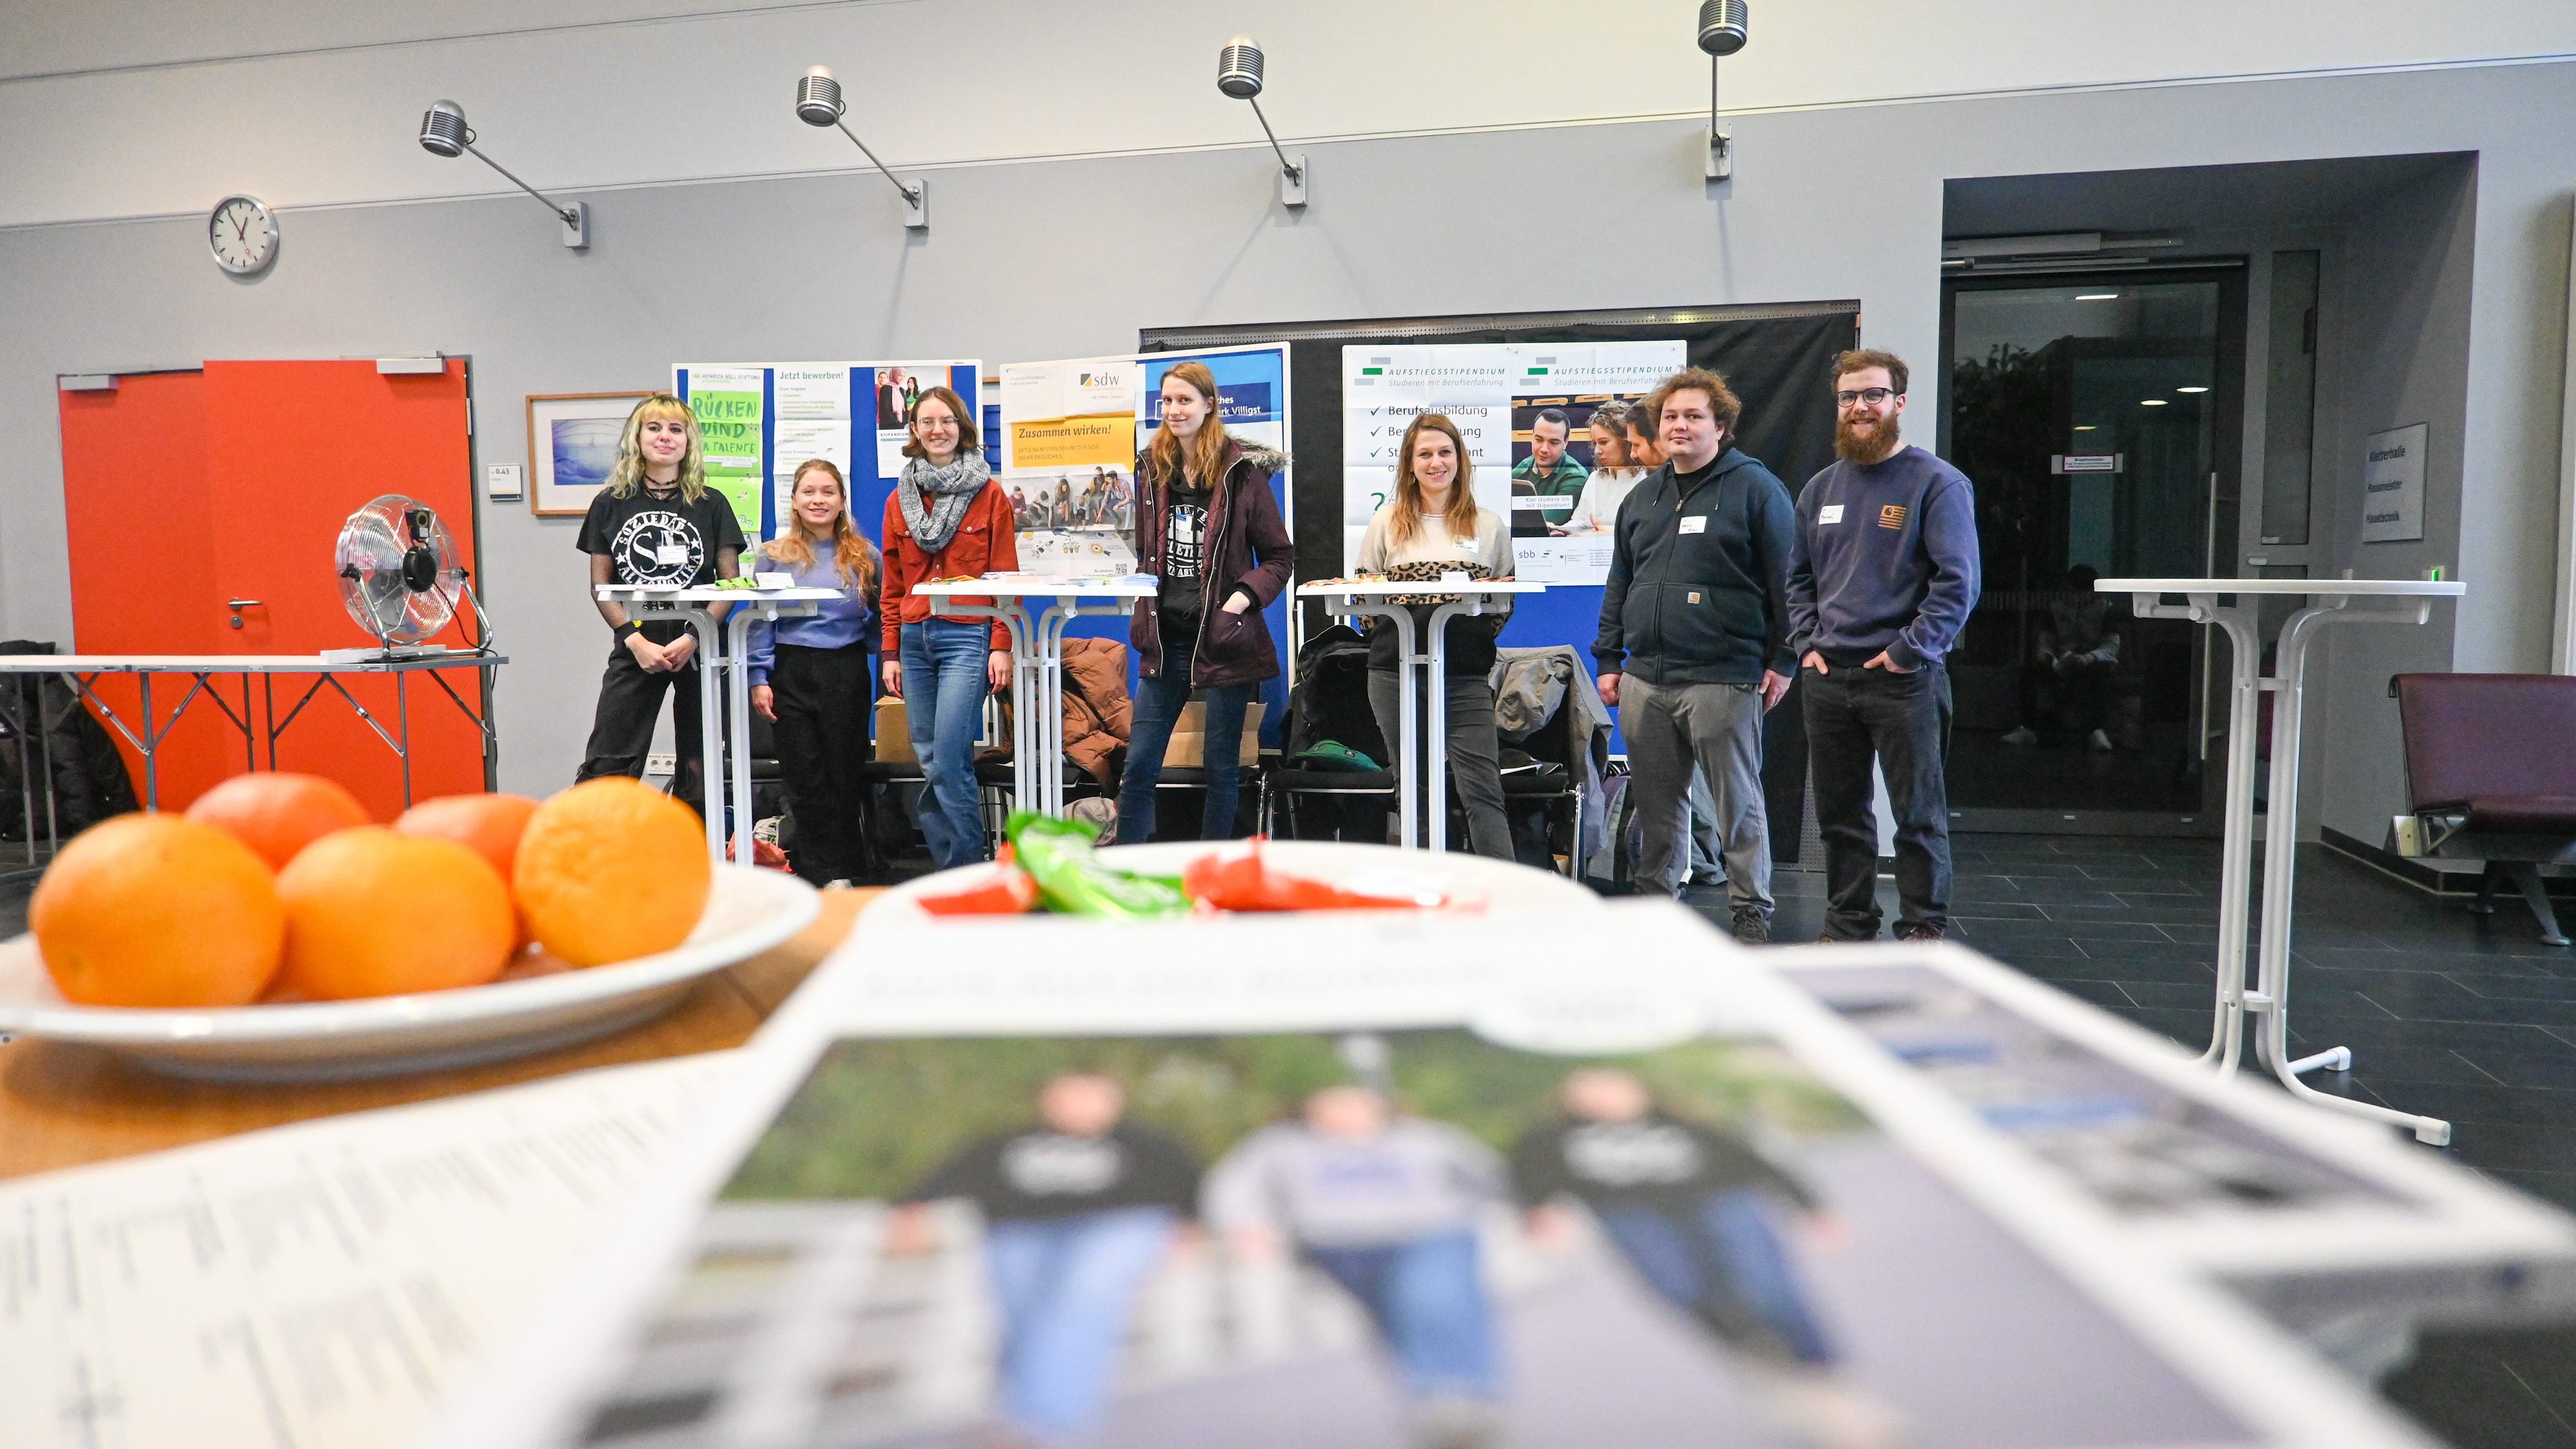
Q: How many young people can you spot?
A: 7